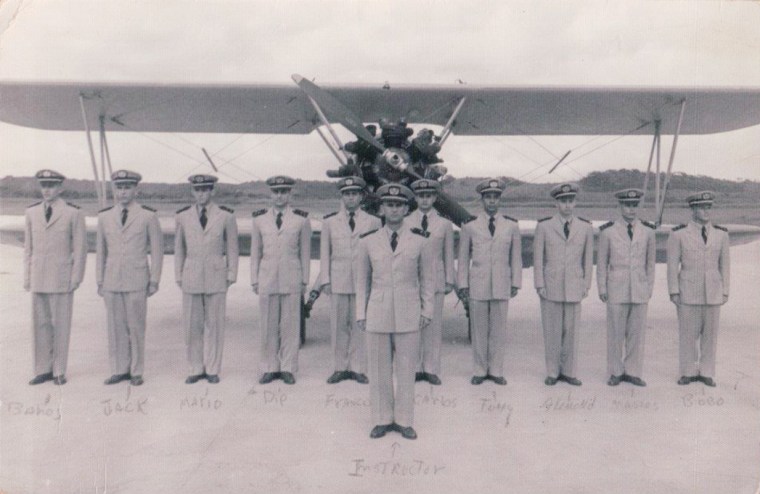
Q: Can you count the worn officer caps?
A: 11